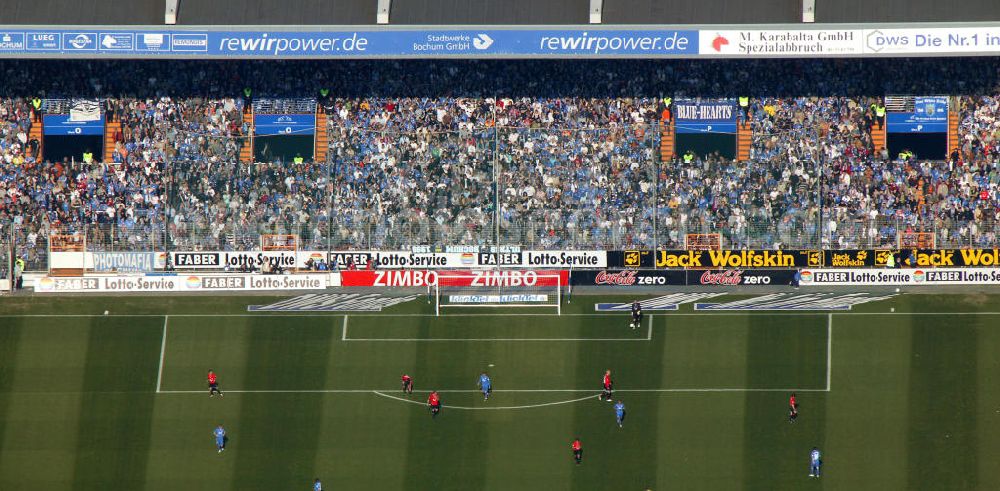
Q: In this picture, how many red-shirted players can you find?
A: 6